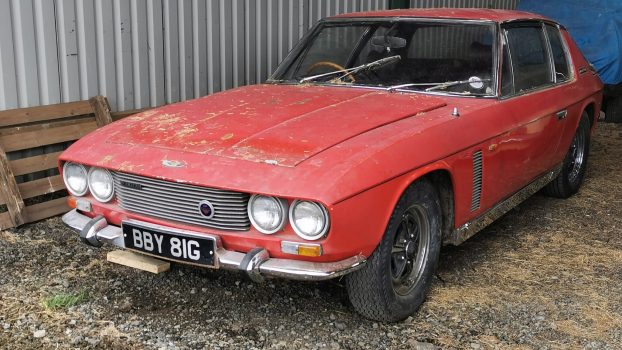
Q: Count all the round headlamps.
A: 4